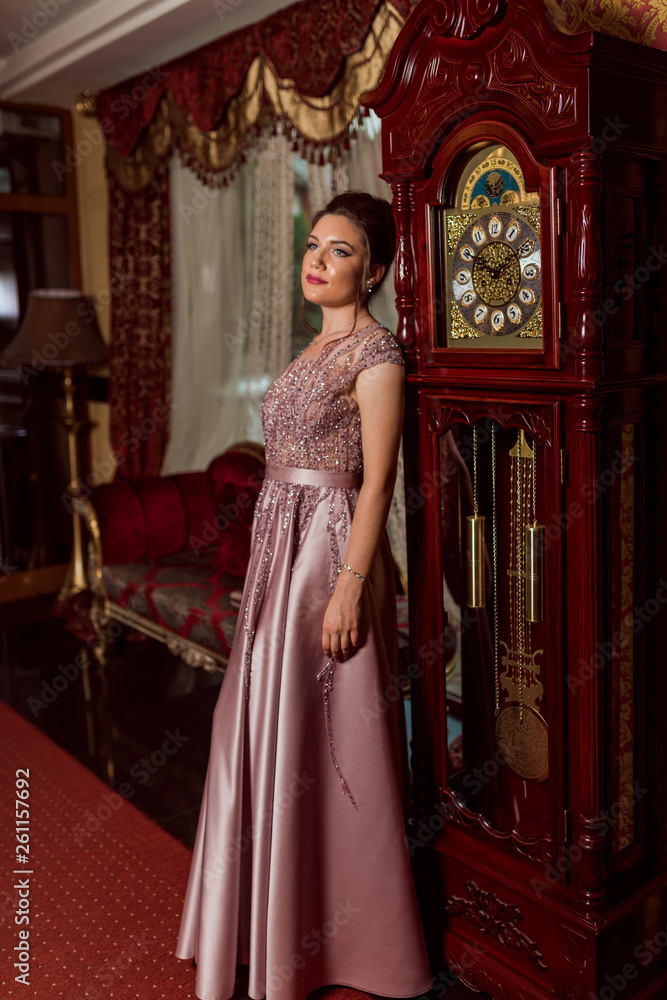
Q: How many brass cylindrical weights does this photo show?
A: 2